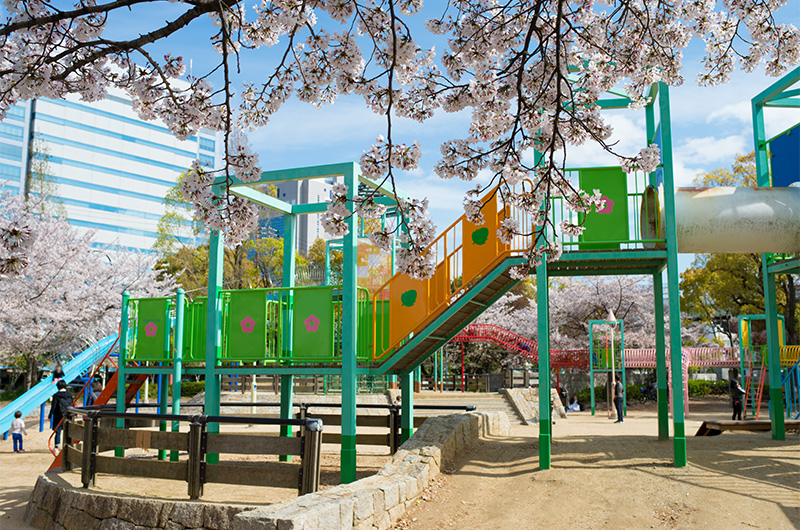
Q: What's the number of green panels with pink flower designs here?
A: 4